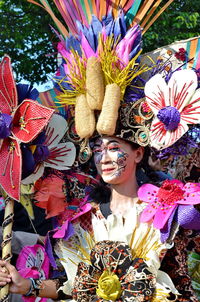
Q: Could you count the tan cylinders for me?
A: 3